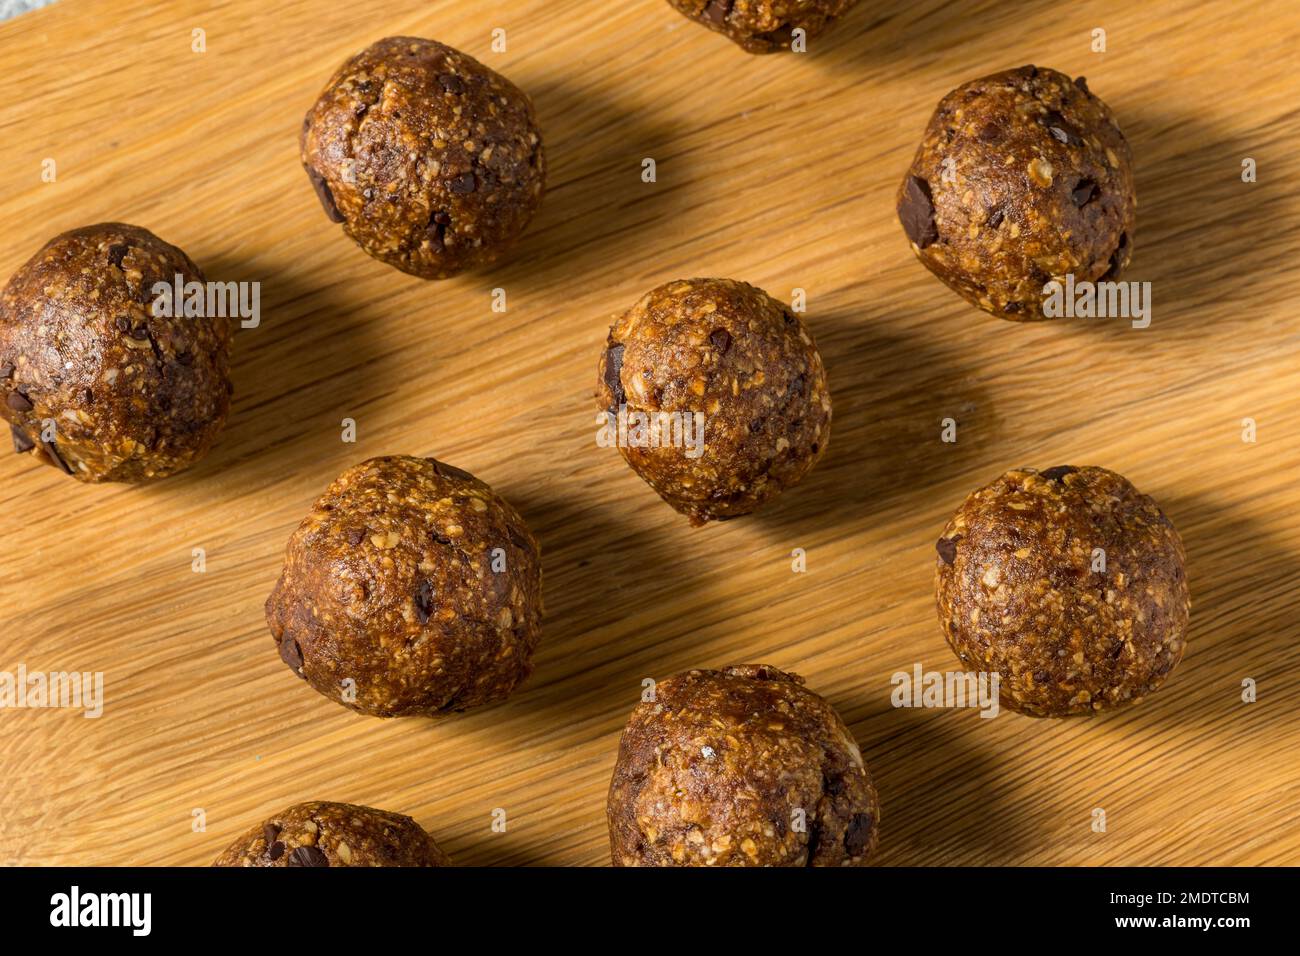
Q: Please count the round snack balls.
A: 9